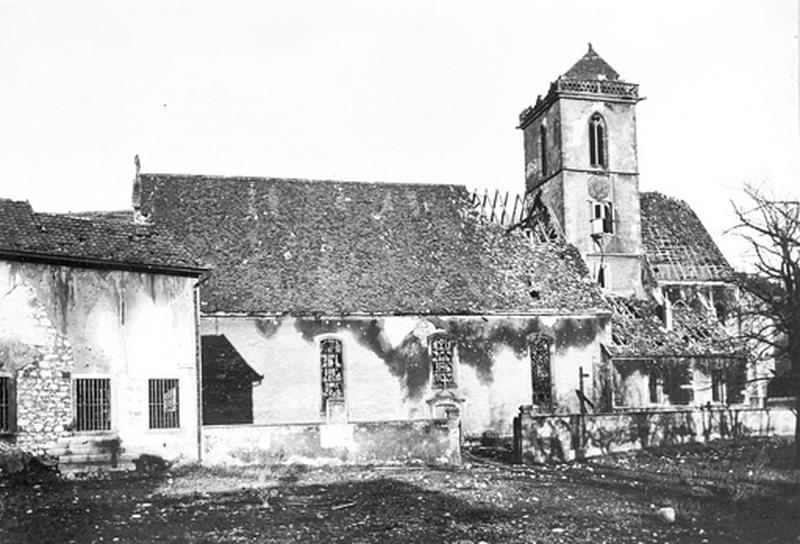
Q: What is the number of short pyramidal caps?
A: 1